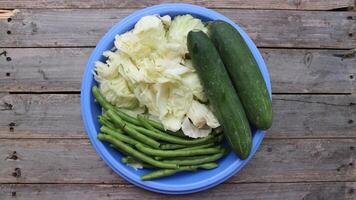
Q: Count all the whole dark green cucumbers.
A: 2